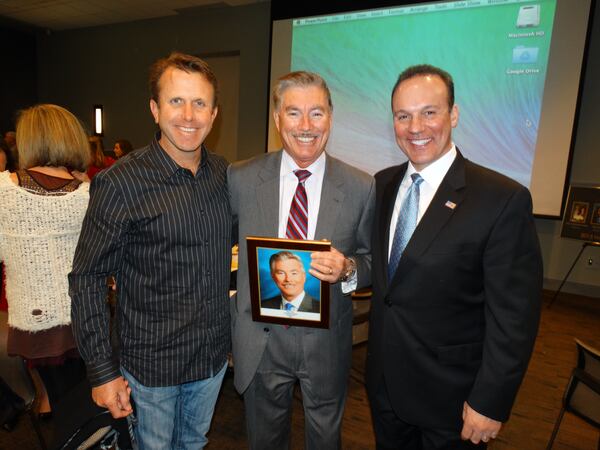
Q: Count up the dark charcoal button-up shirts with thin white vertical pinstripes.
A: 1